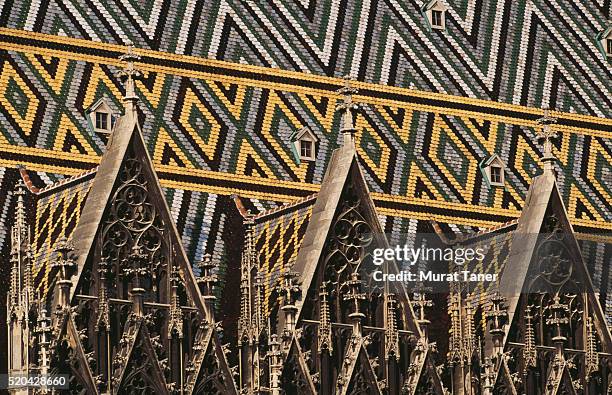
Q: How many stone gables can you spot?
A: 3